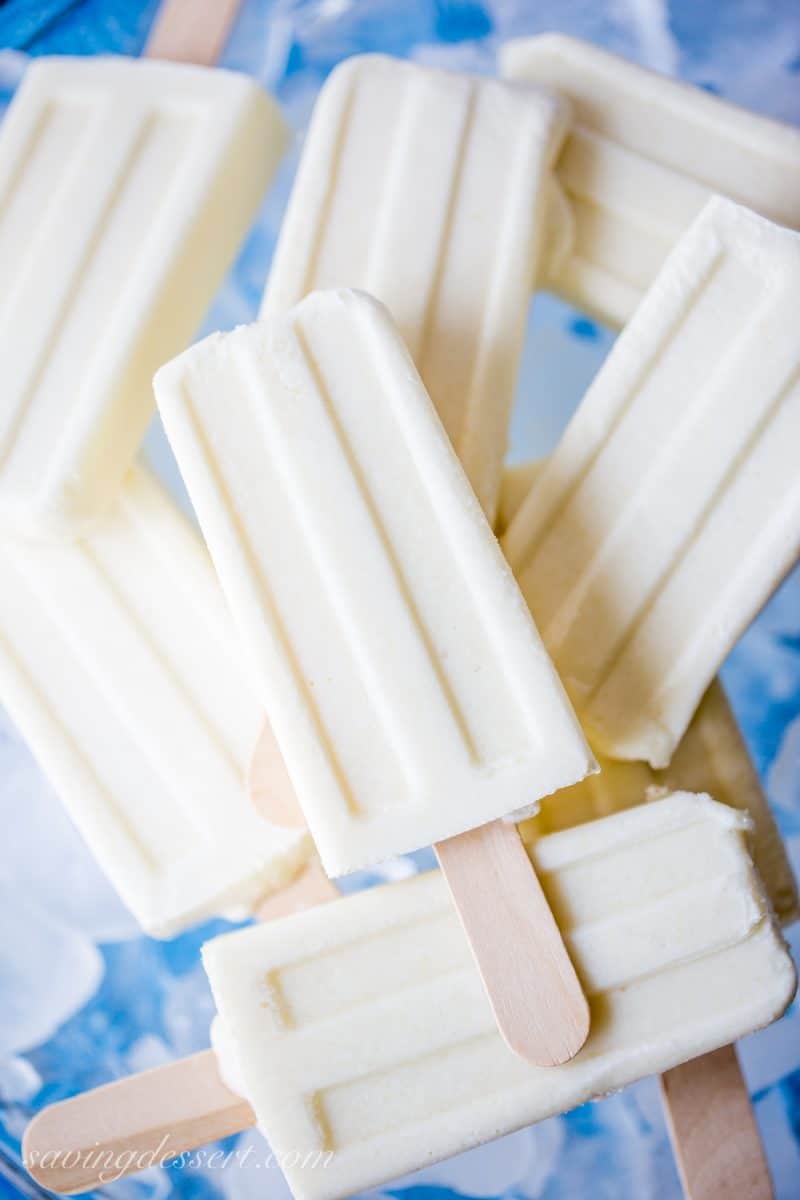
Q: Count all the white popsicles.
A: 8